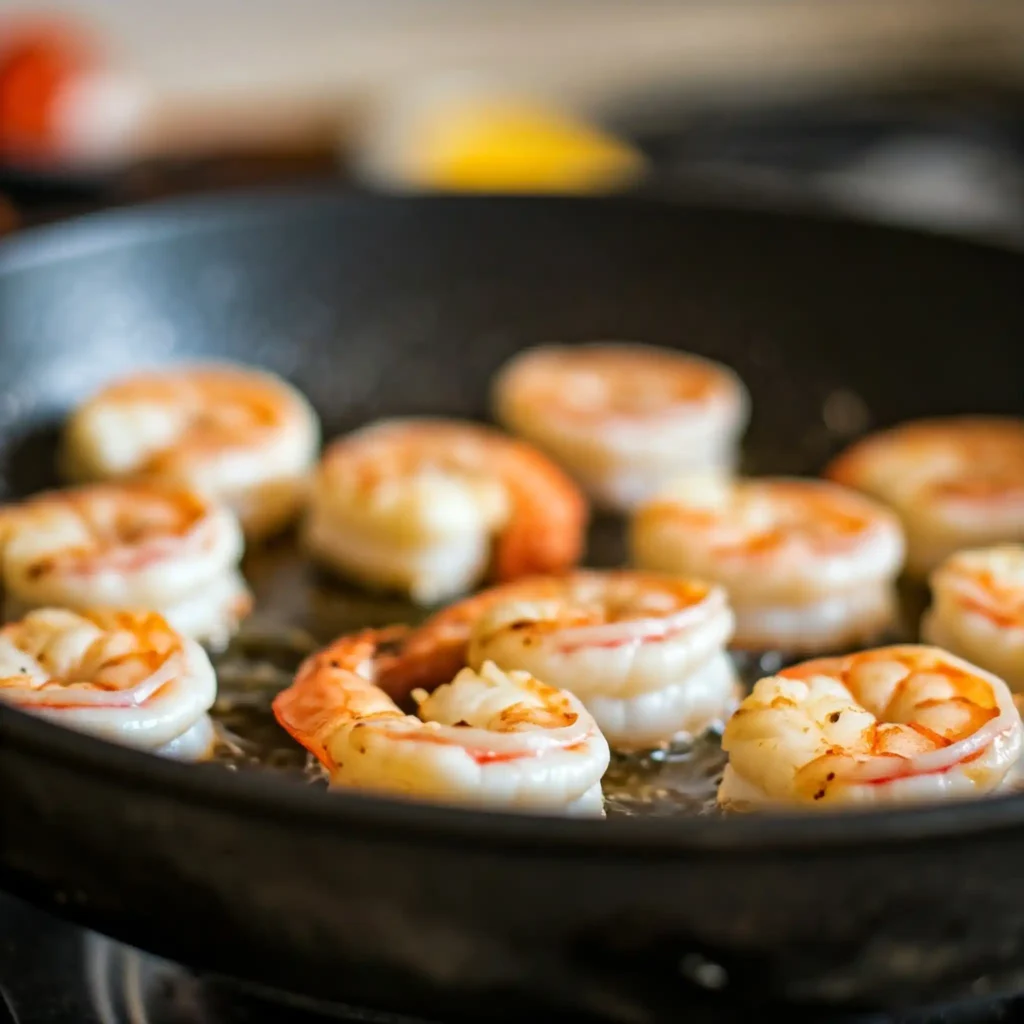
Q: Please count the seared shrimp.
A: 11